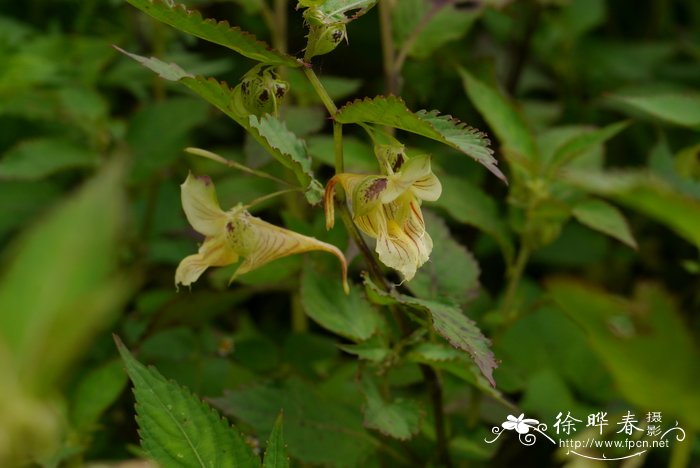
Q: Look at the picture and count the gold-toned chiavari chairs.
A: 0